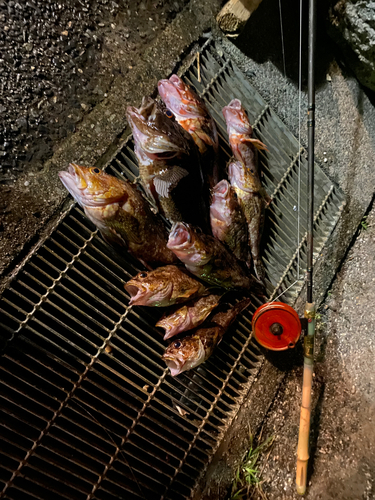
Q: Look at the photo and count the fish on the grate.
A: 10